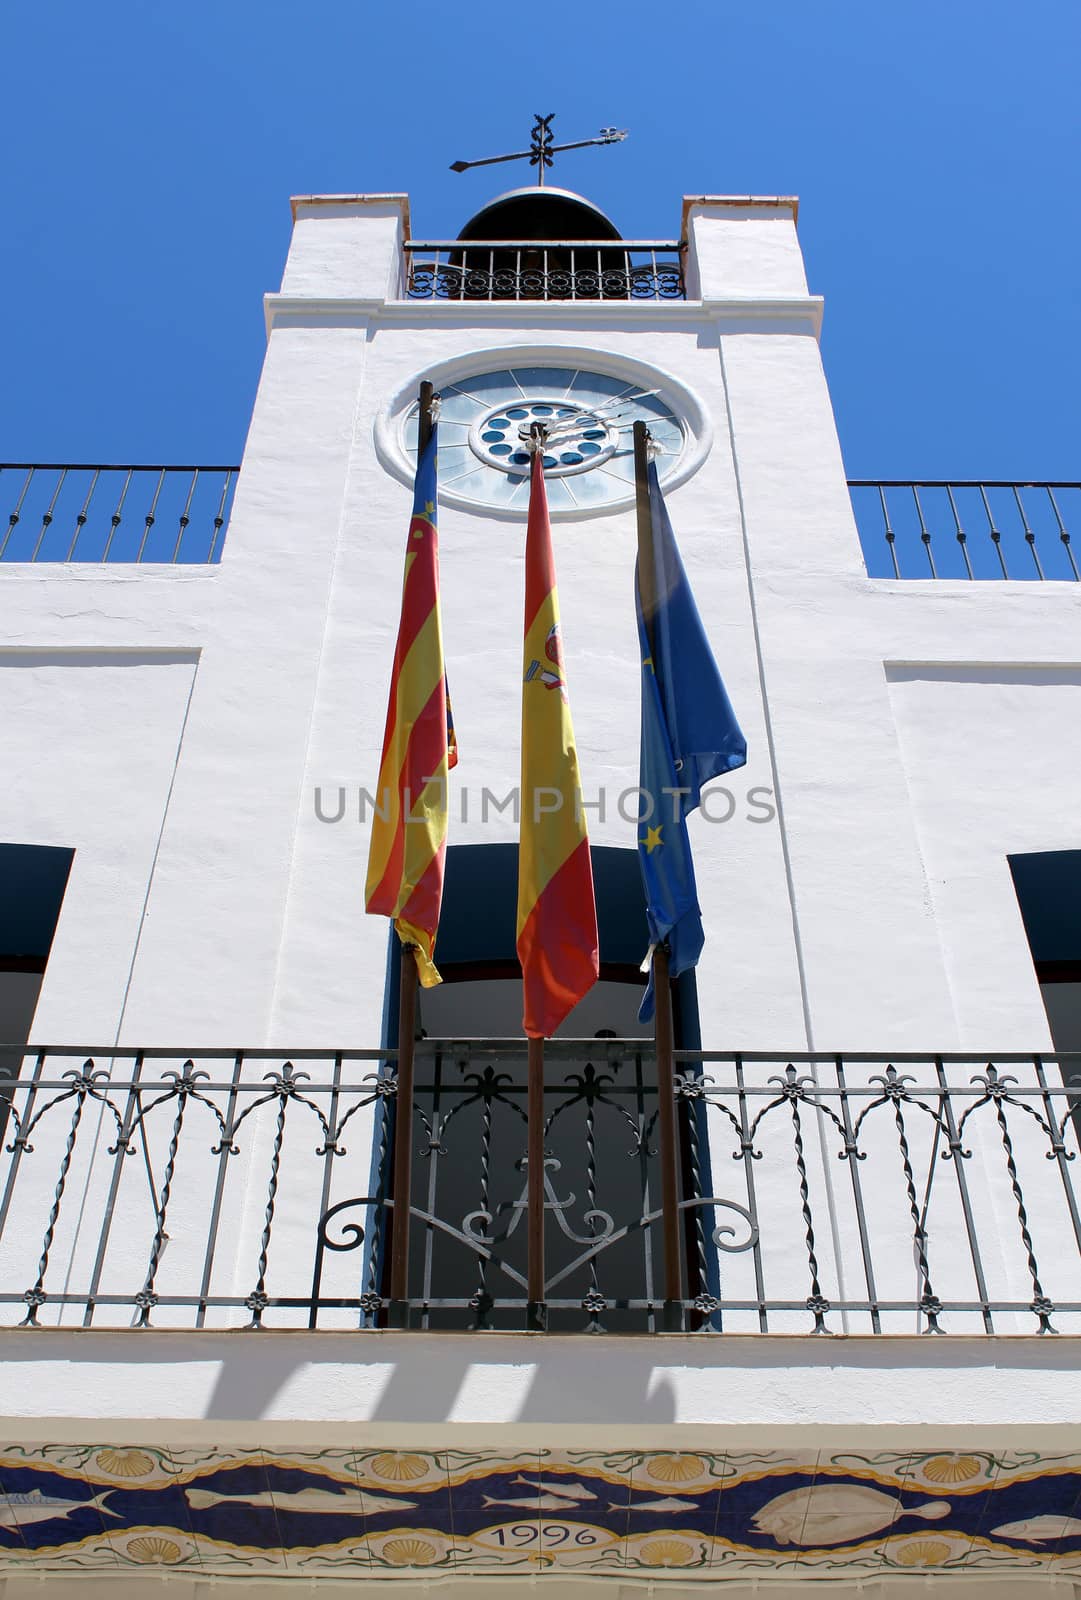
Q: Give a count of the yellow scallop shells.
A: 8